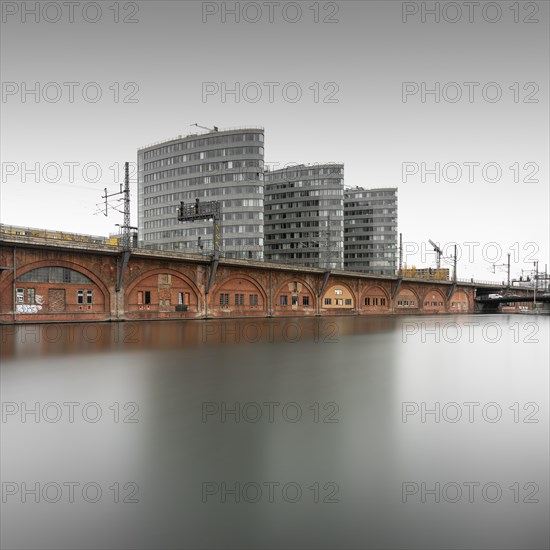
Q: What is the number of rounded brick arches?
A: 9